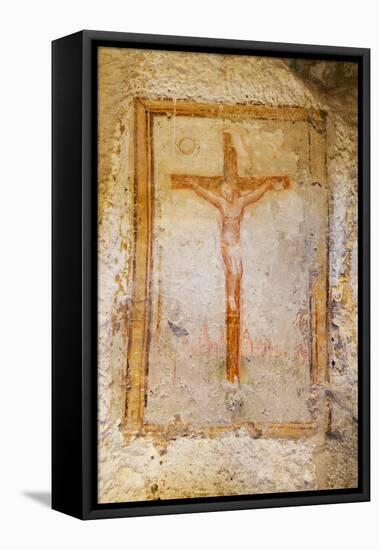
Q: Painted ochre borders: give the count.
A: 1